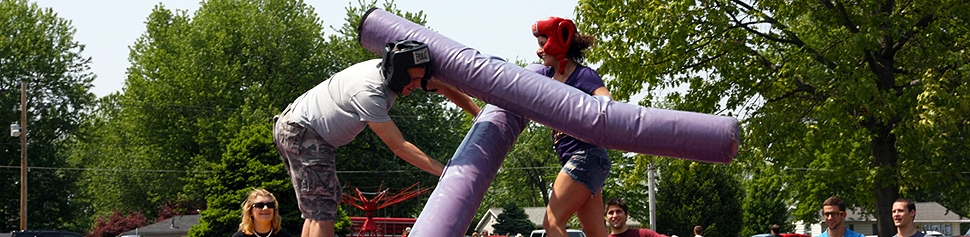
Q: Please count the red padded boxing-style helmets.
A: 1